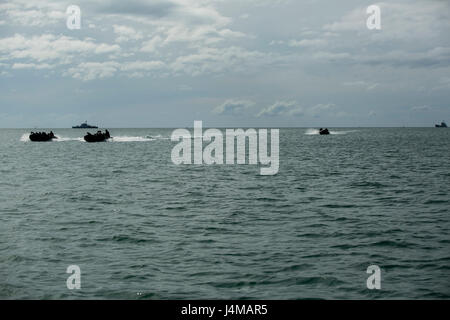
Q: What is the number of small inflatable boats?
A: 3